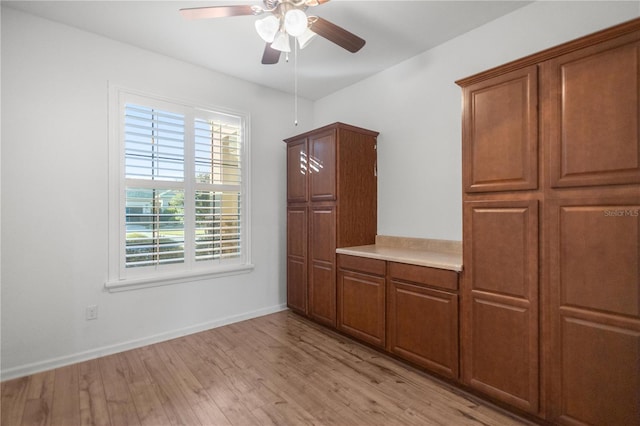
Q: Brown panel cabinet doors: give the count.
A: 10